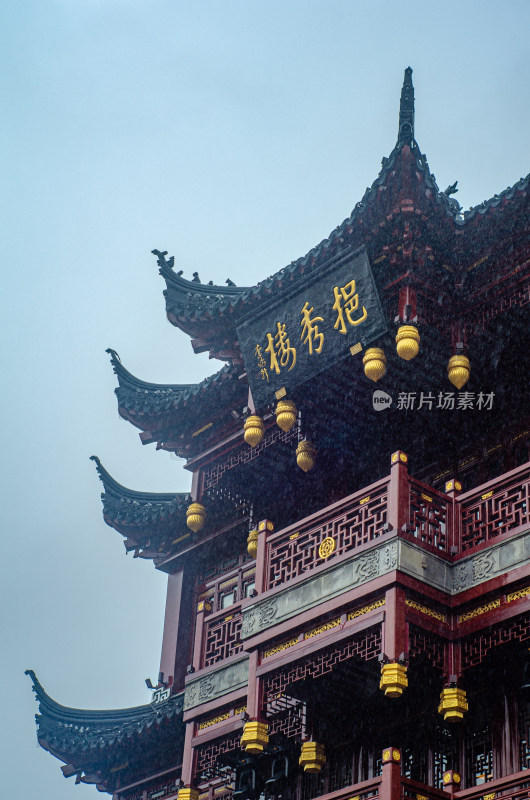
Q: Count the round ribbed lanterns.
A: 8